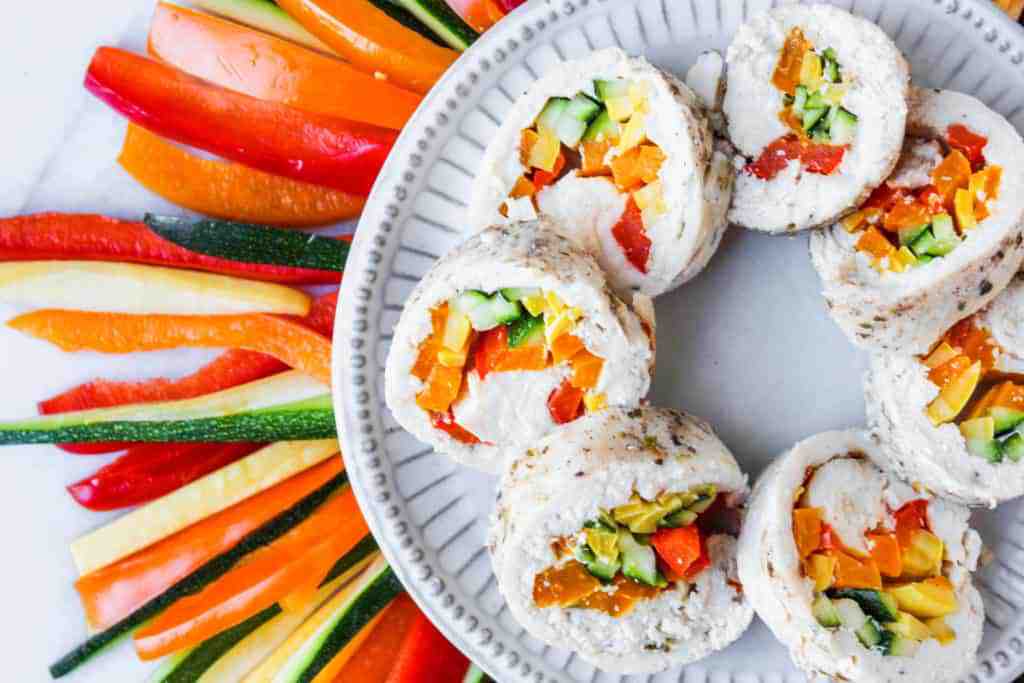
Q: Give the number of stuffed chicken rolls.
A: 7